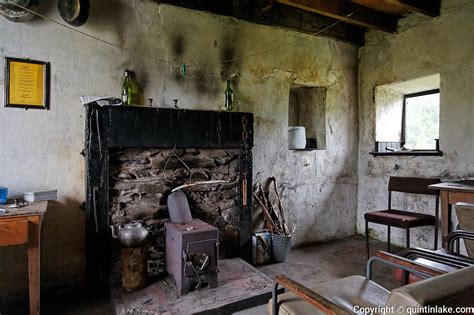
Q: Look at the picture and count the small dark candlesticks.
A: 2